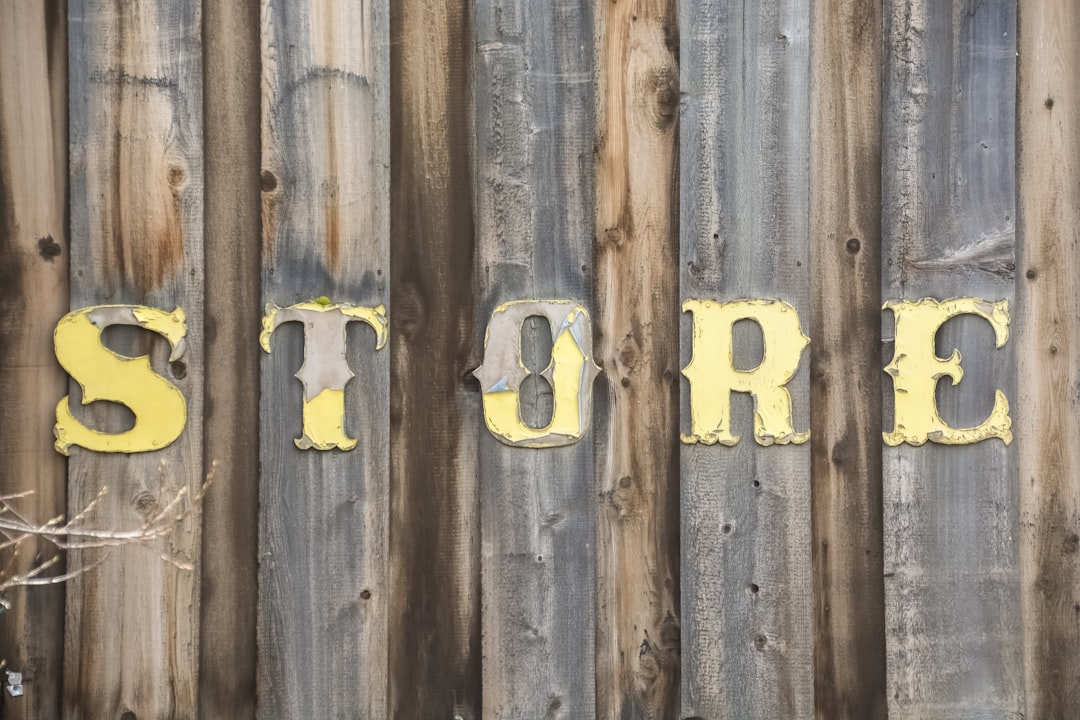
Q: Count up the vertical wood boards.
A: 11